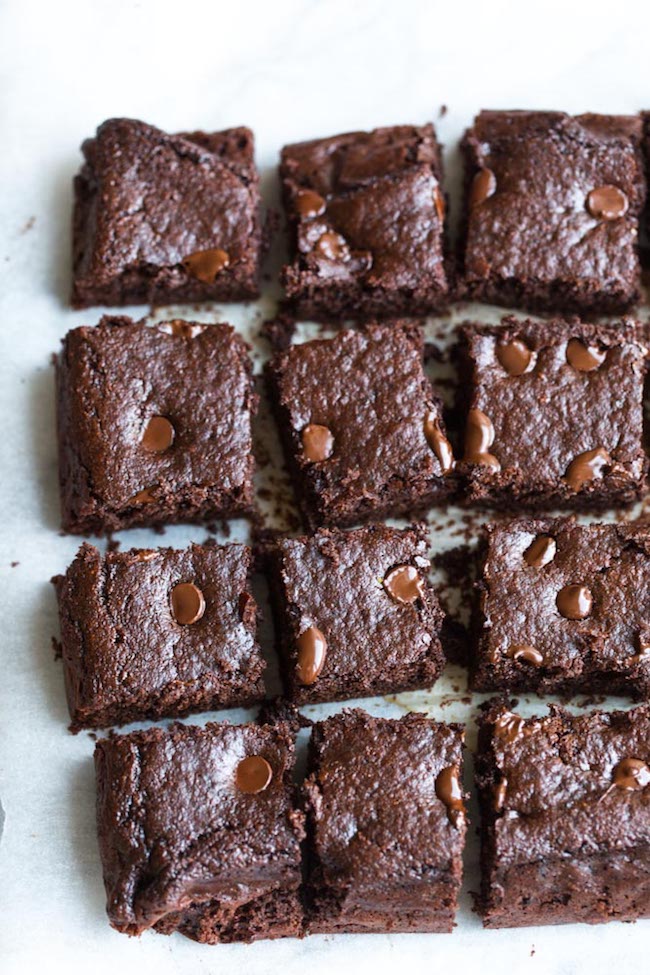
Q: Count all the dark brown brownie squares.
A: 12